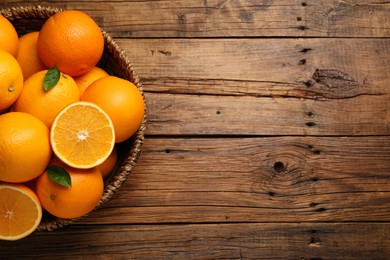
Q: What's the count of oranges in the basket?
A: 12